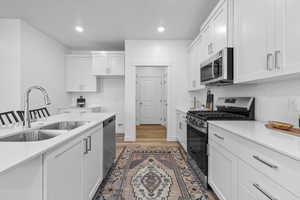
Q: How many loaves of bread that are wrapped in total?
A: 0